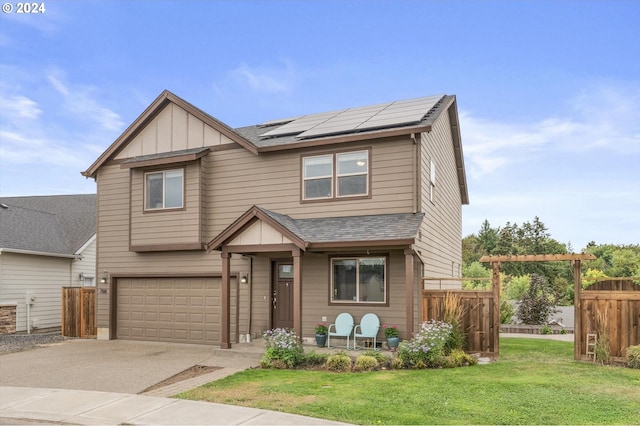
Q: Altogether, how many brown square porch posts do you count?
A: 3